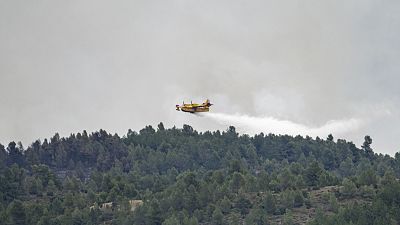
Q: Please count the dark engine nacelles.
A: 2